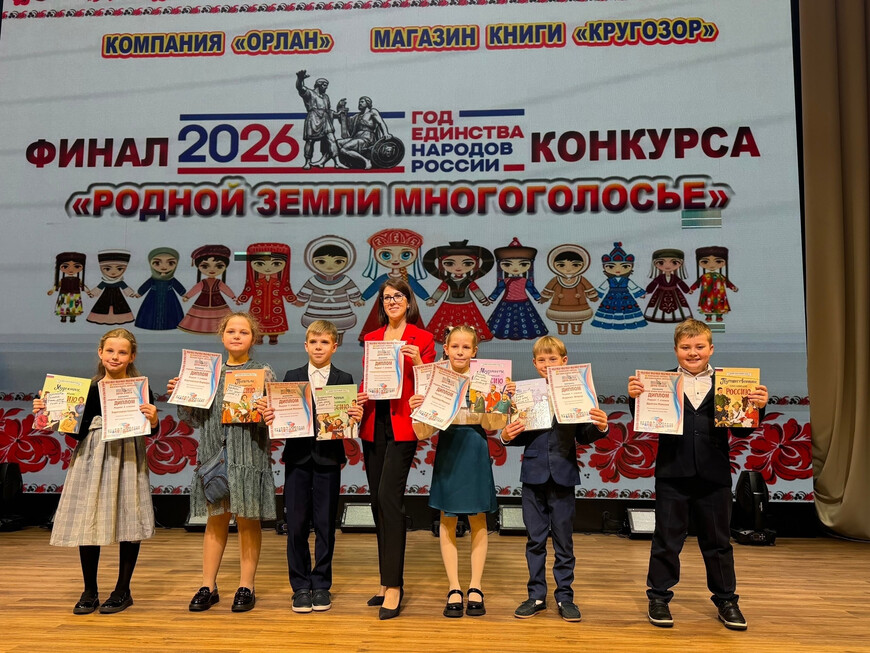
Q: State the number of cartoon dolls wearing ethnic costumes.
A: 13